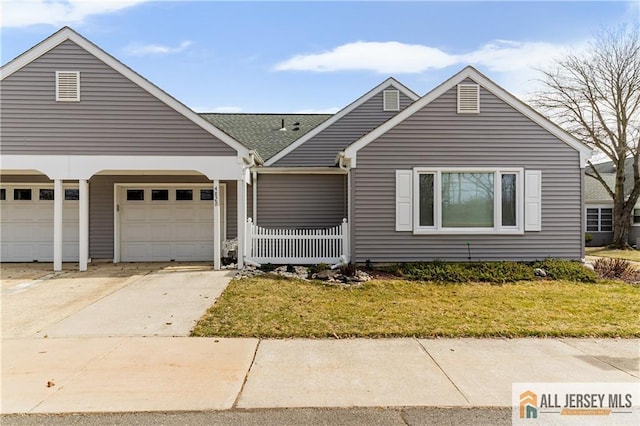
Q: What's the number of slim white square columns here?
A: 4